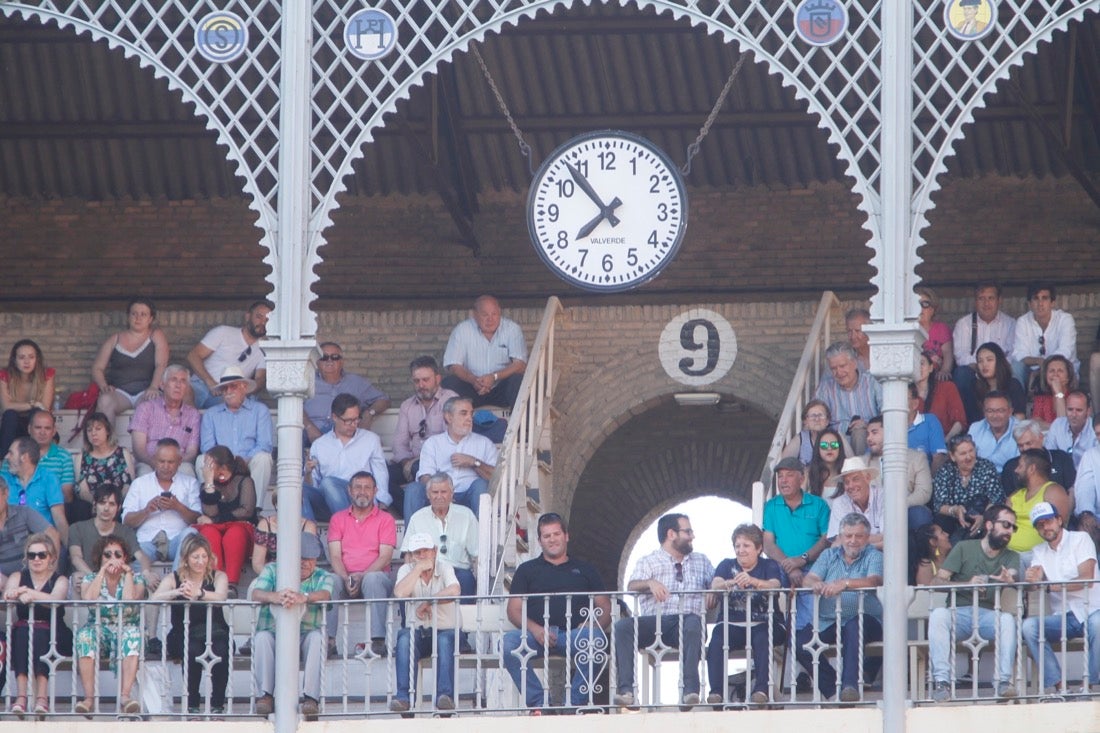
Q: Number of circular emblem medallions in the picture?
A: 4